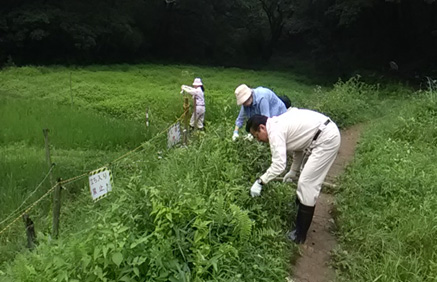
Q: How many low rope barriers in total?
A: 1